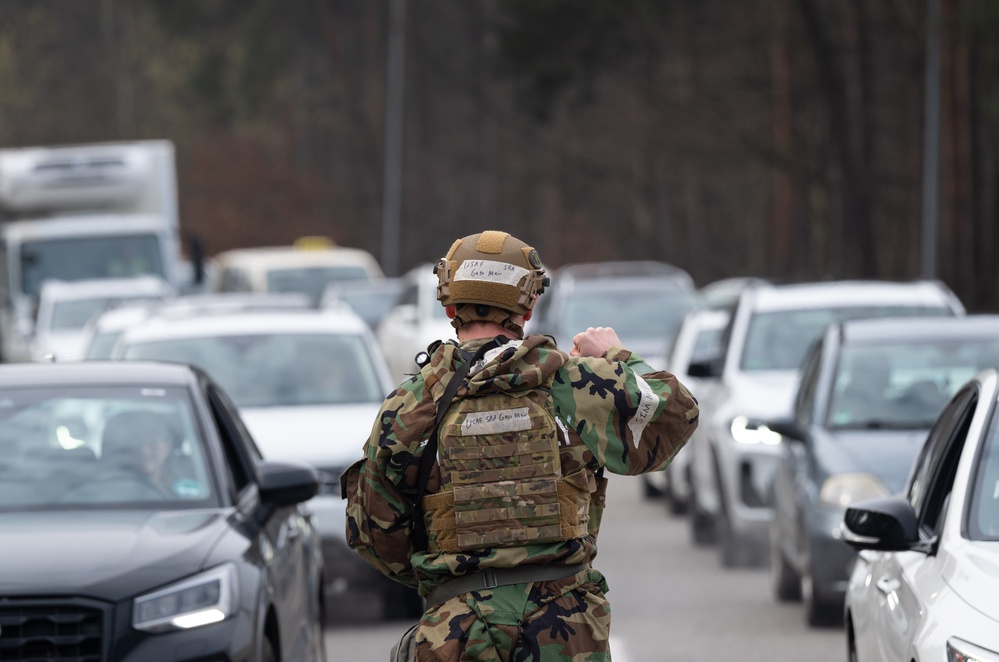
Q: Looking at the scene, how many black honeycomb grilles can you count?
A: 1